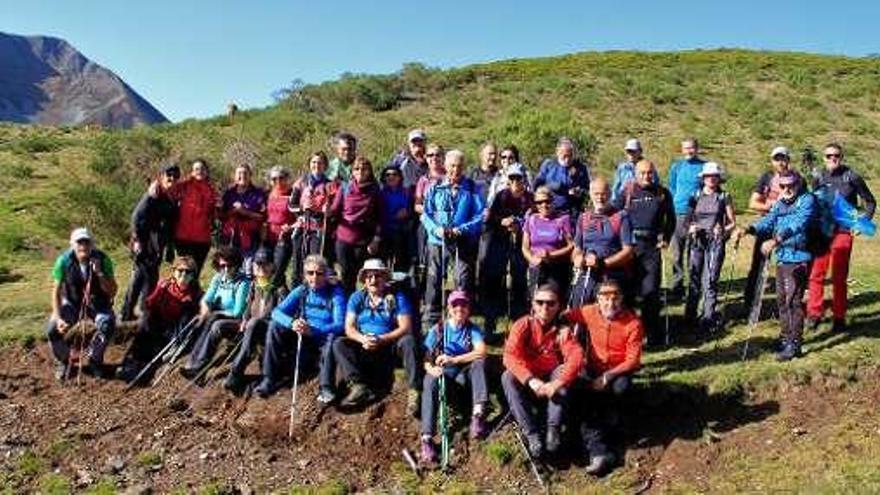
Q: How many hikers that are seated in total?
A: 9